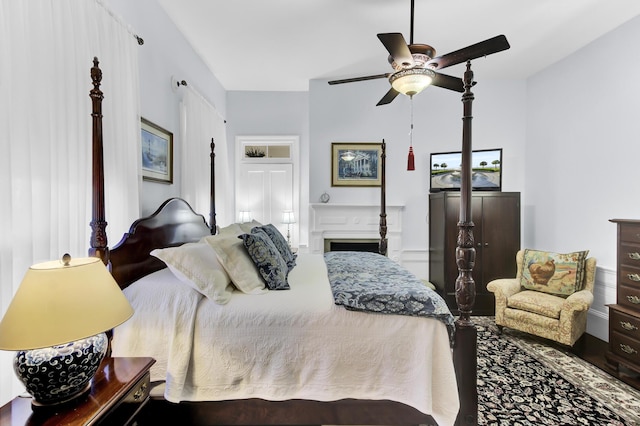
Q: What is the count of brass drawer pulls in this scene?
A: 6